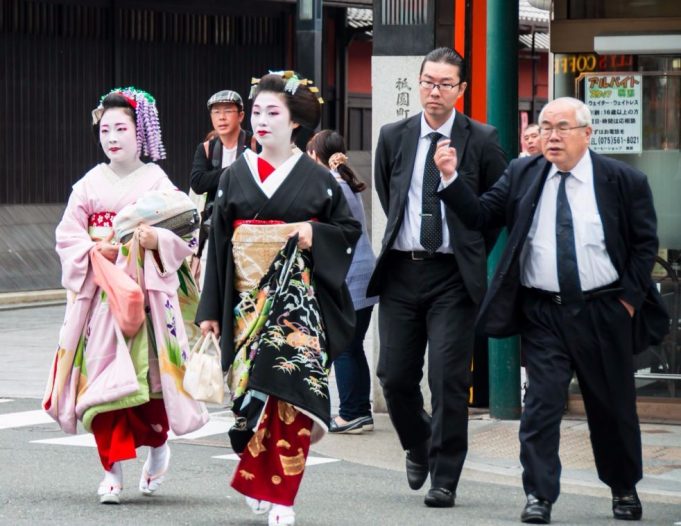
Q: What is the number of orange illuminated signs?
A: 1